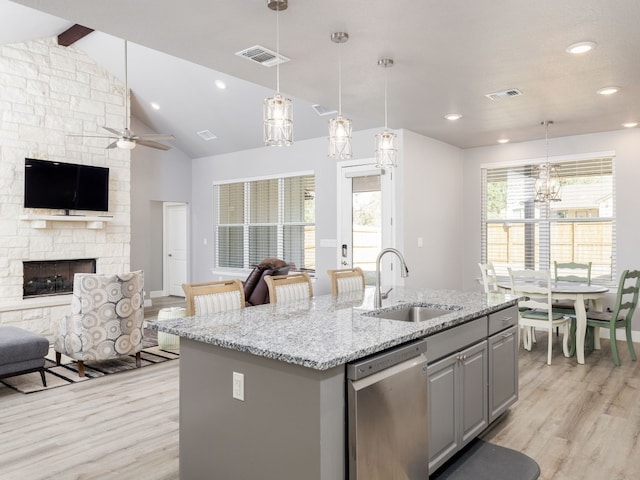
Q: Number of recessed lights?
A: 7